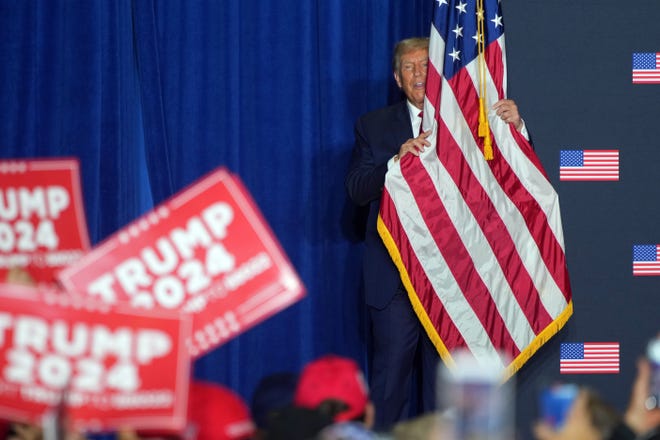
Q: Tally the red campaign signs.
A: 3